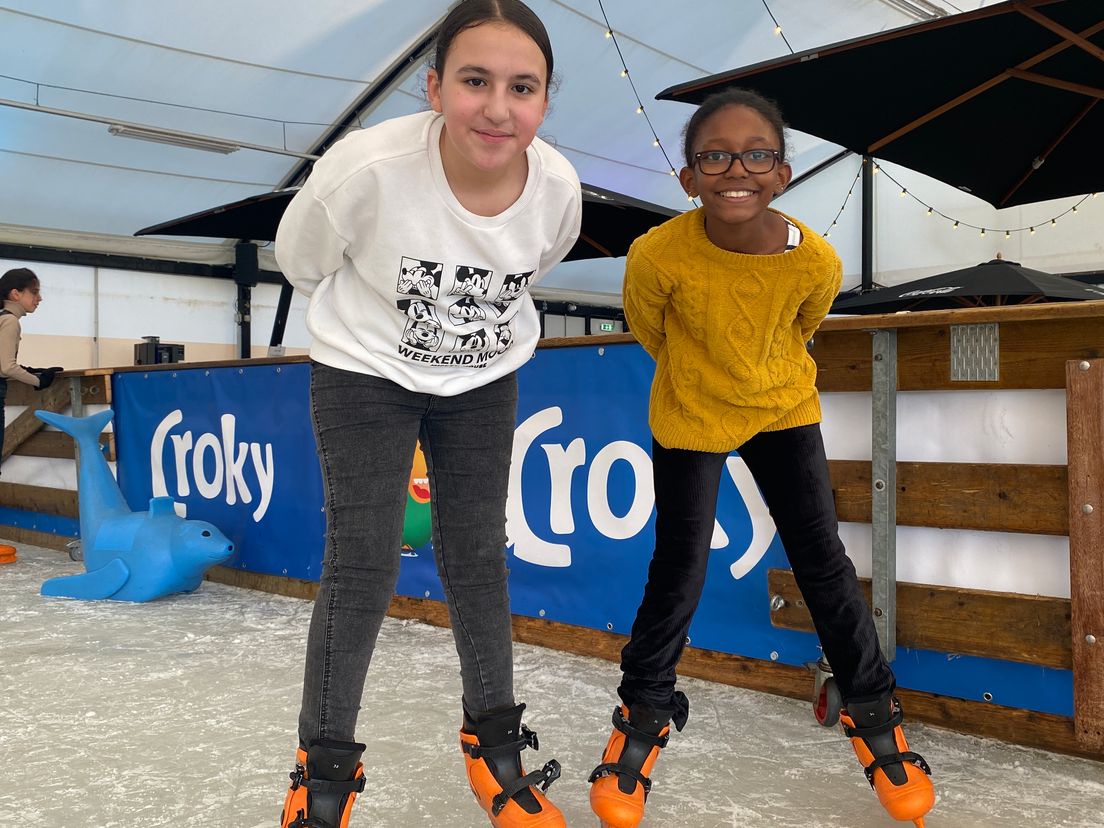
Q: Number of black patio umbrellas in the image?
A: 3